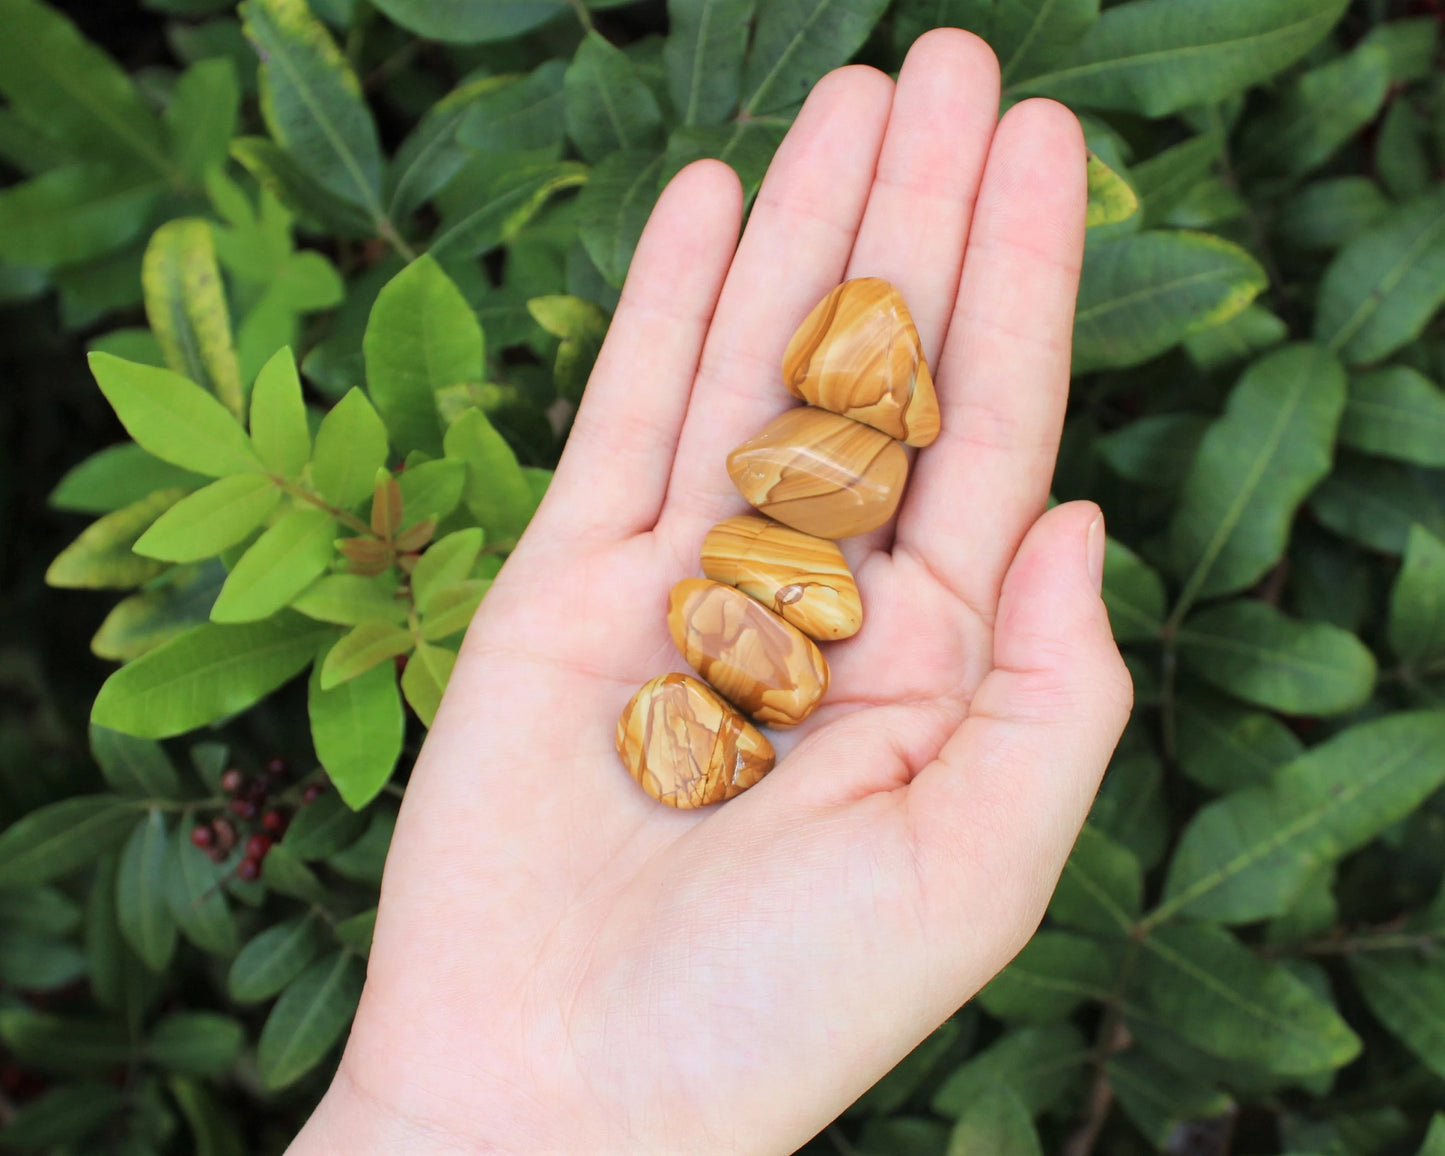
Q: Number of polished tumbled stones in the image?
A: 5